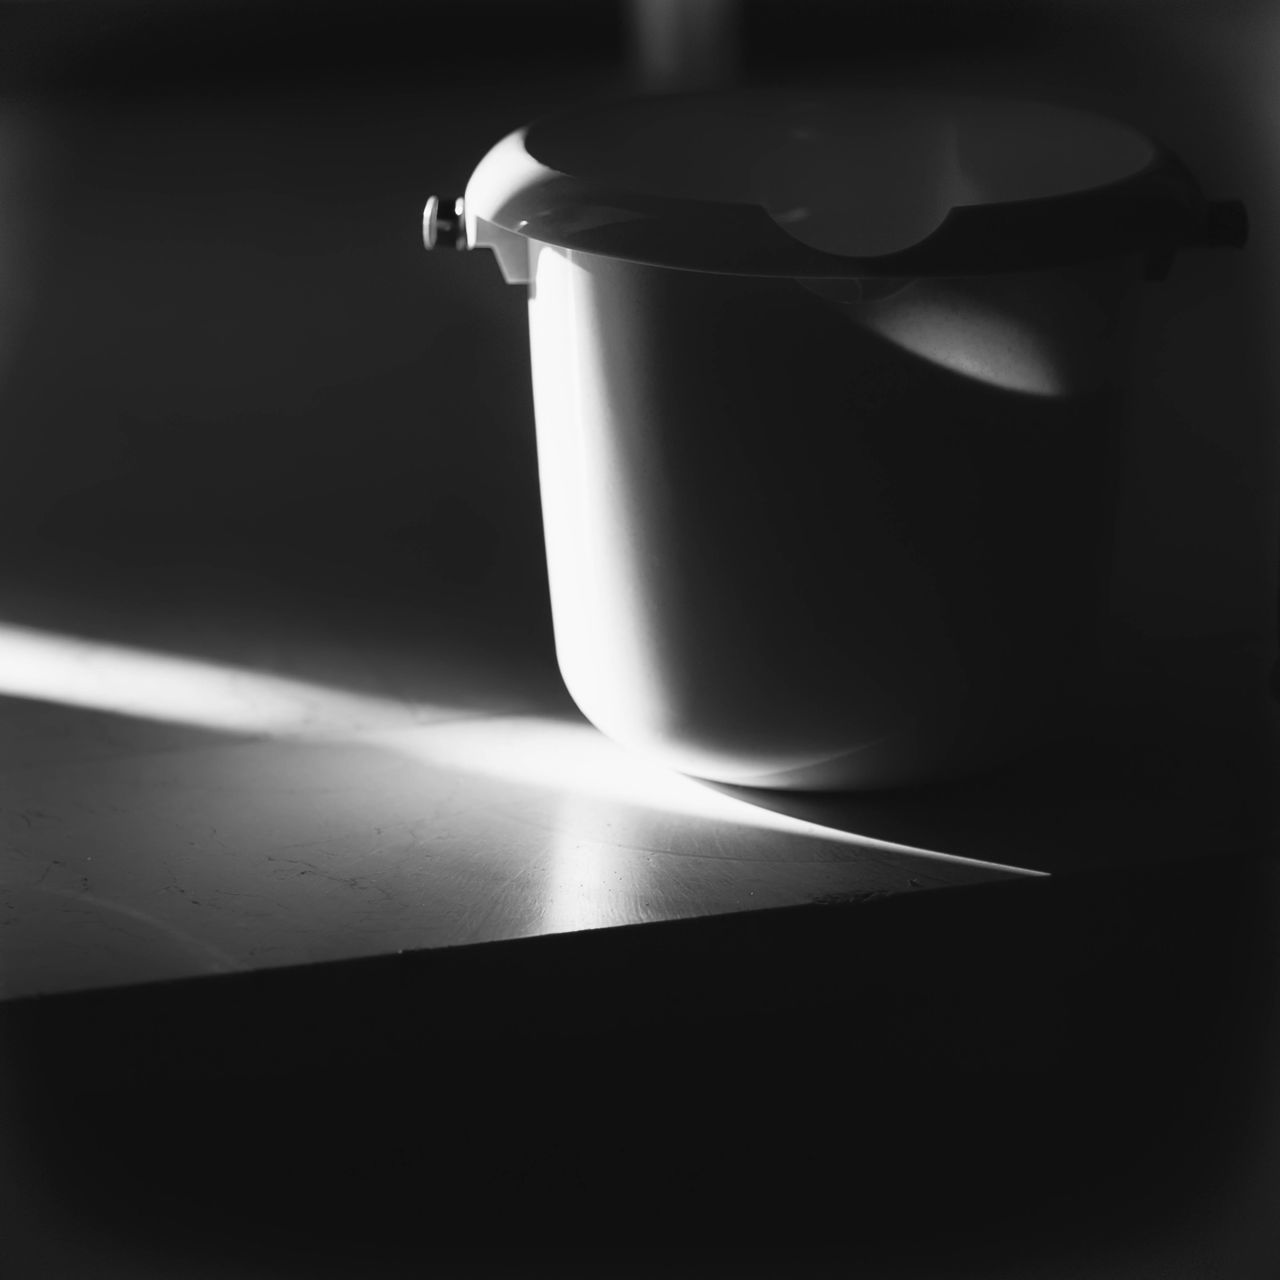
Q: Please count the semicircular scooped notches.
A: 1